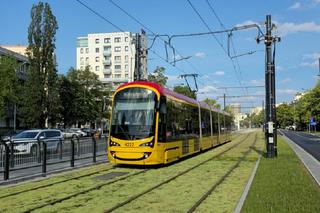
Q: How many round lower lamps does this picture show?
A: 2